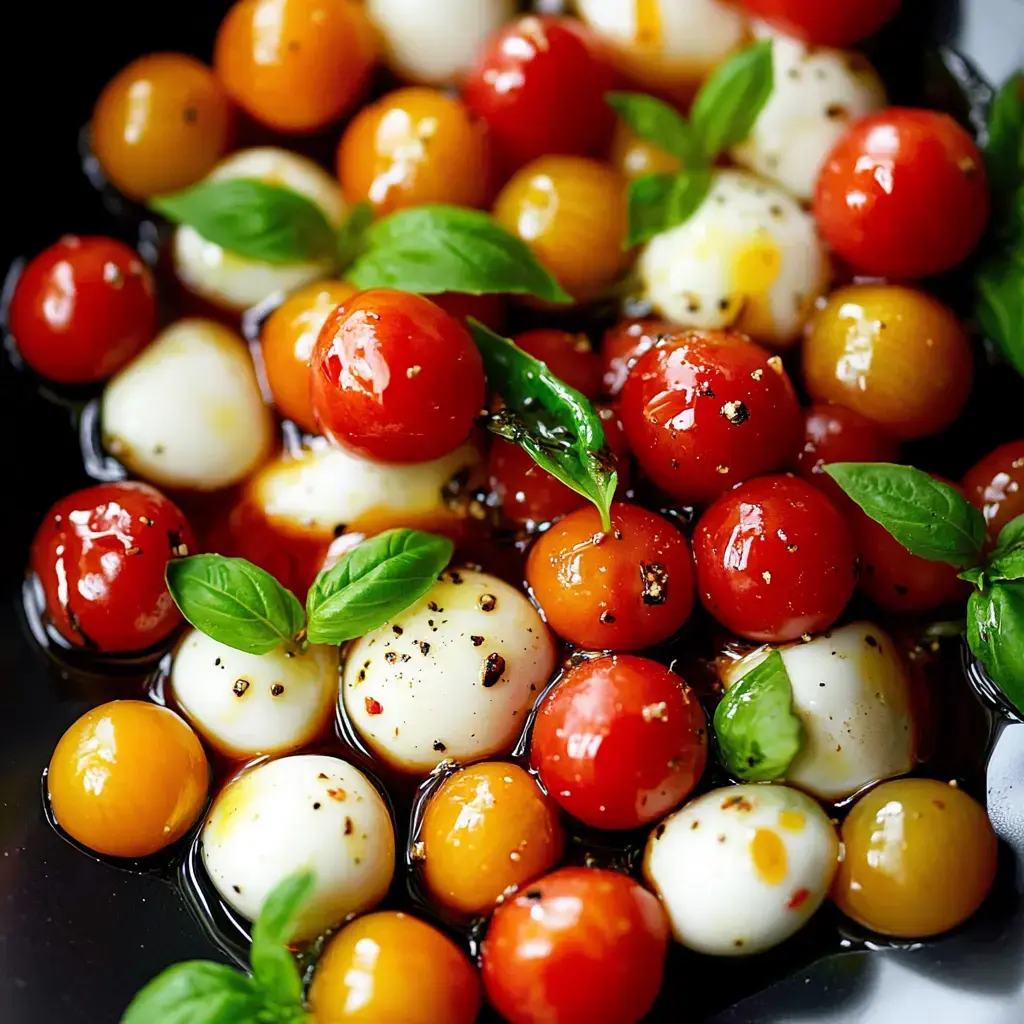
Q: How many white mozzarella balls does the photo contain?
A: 12